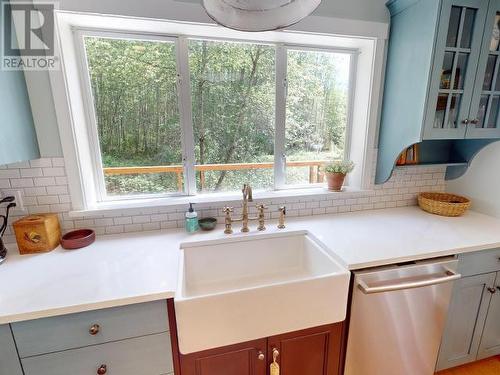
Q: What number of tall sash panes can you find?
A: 3